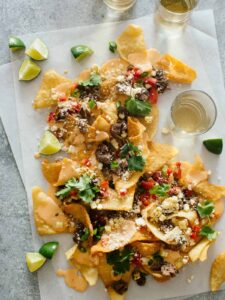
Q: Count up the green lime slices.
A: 8